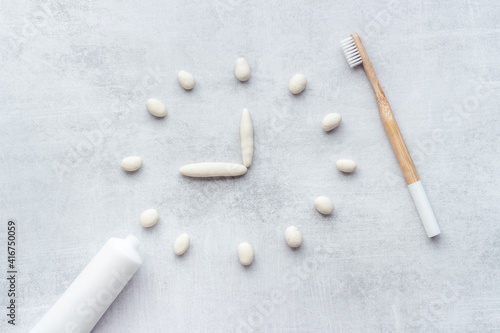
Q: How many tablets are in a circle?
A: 12